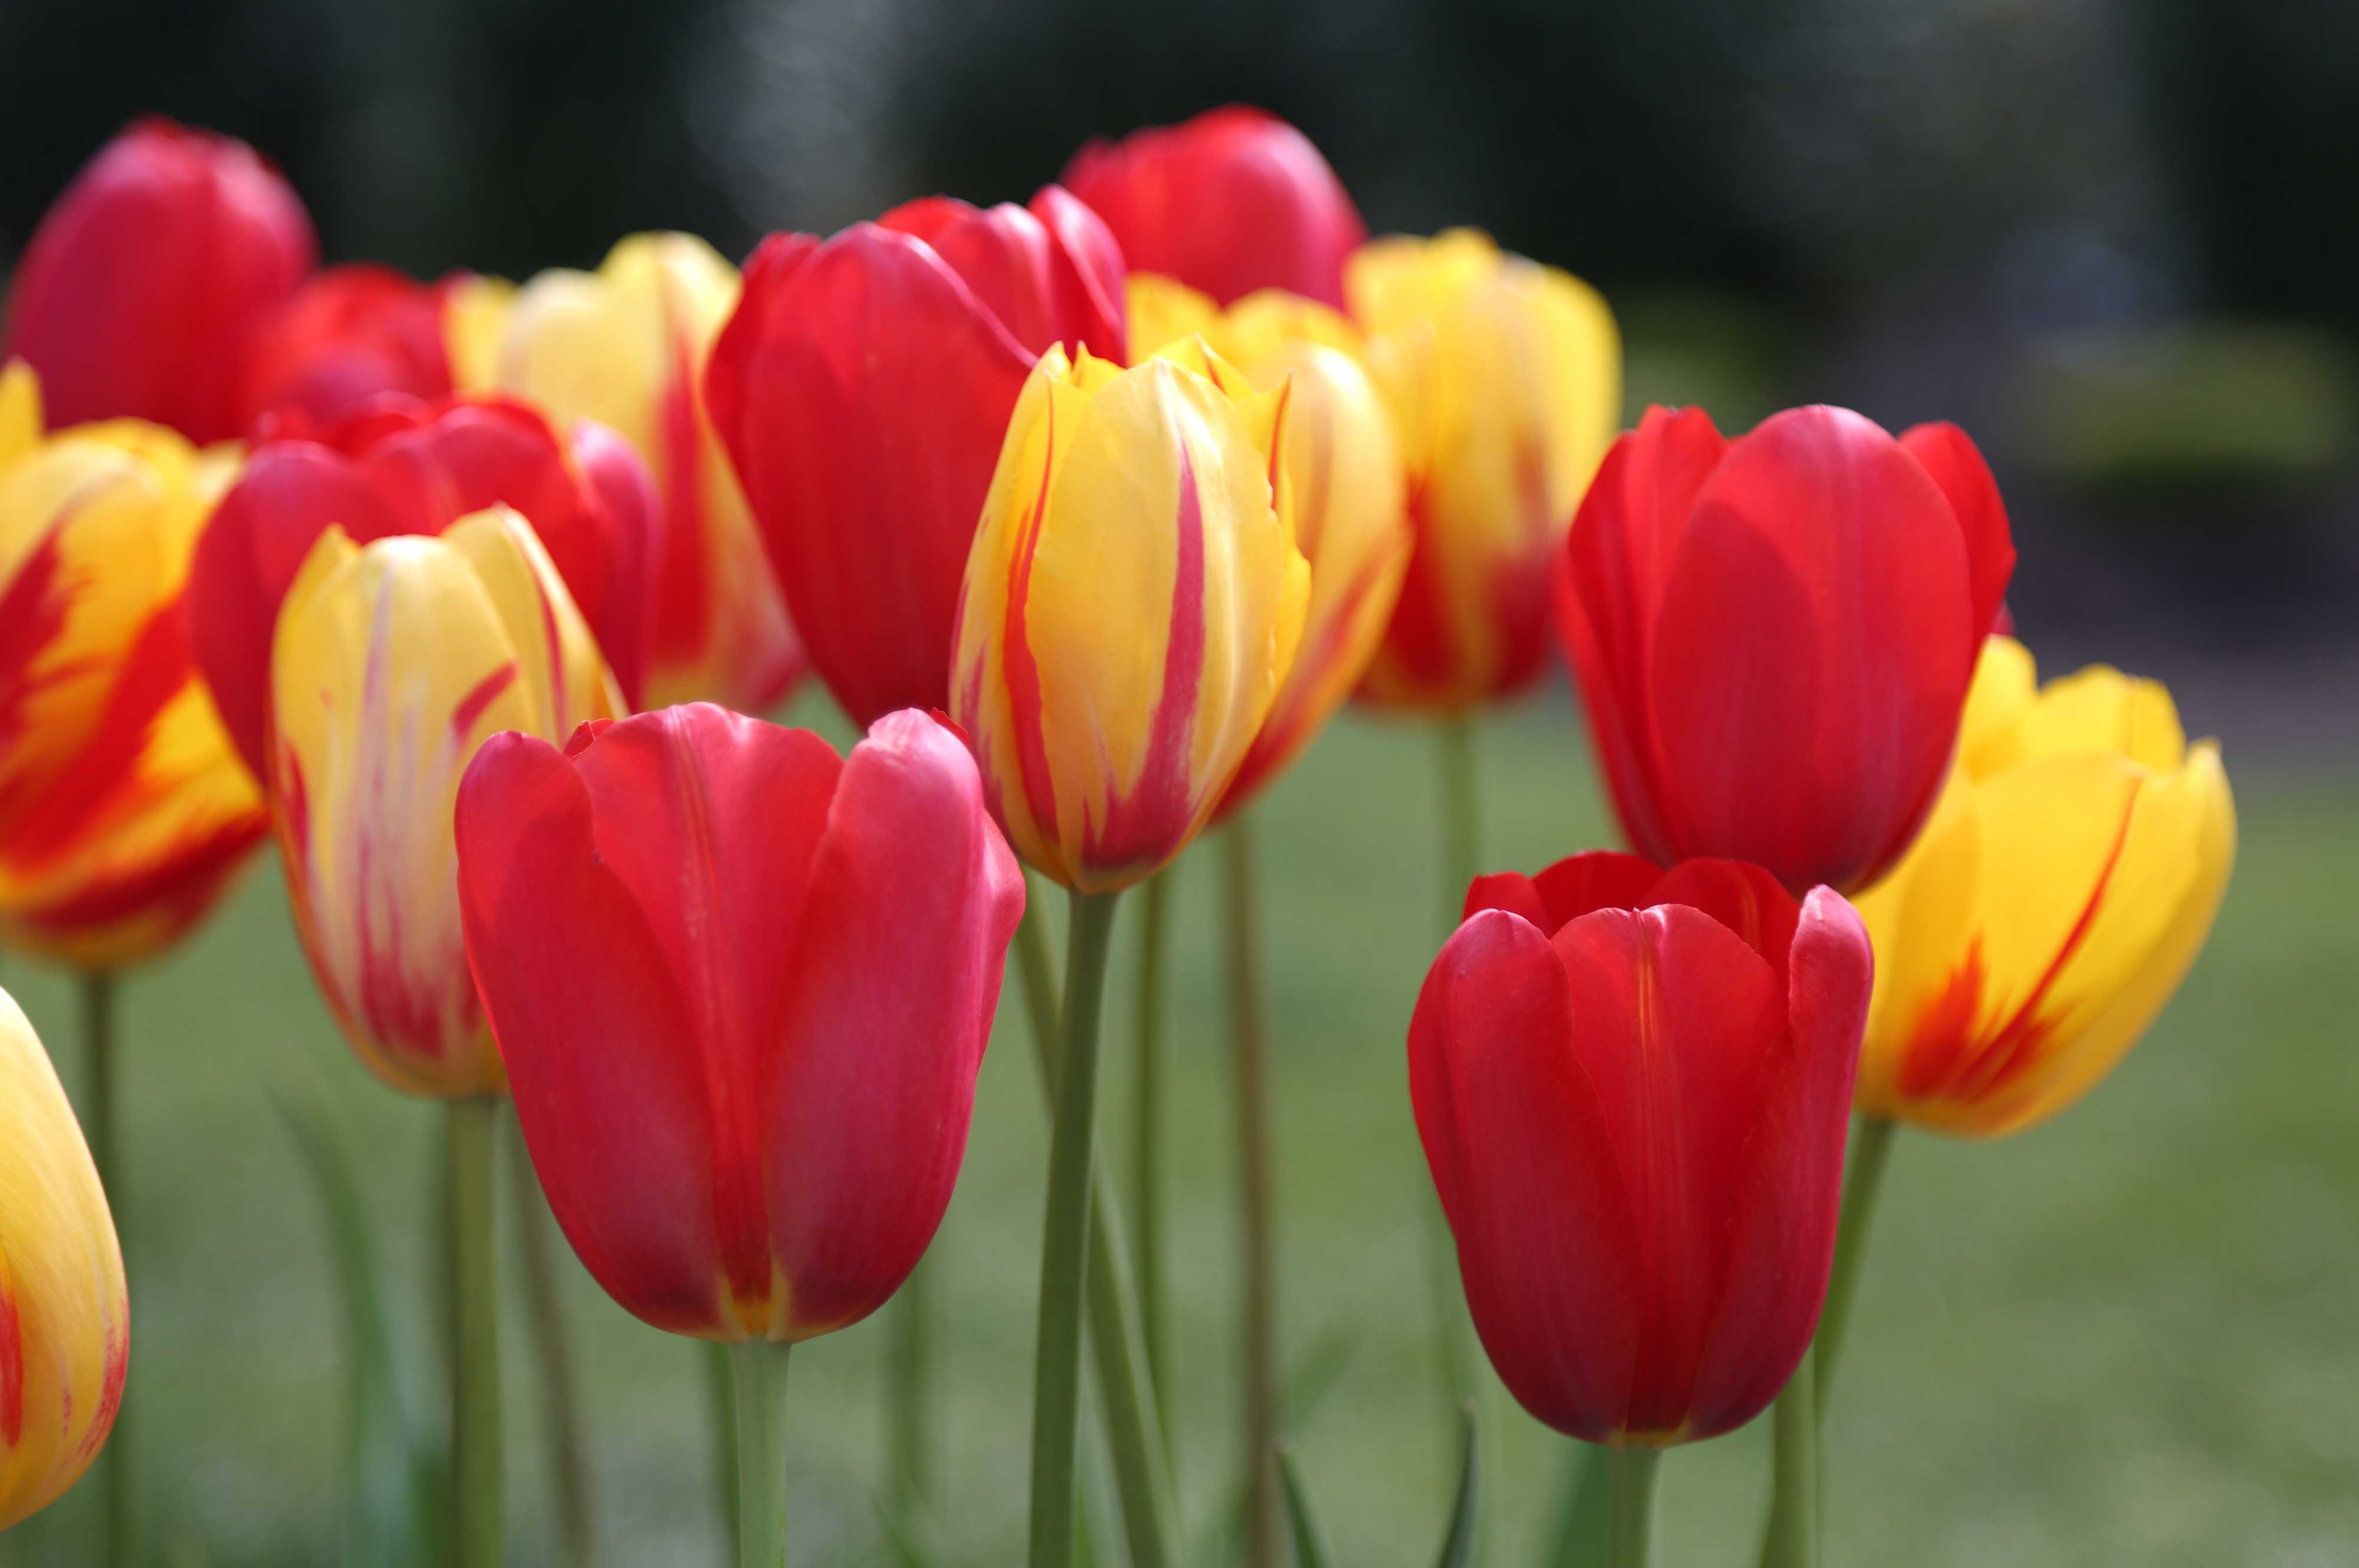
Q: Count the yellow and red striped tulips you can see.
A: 8